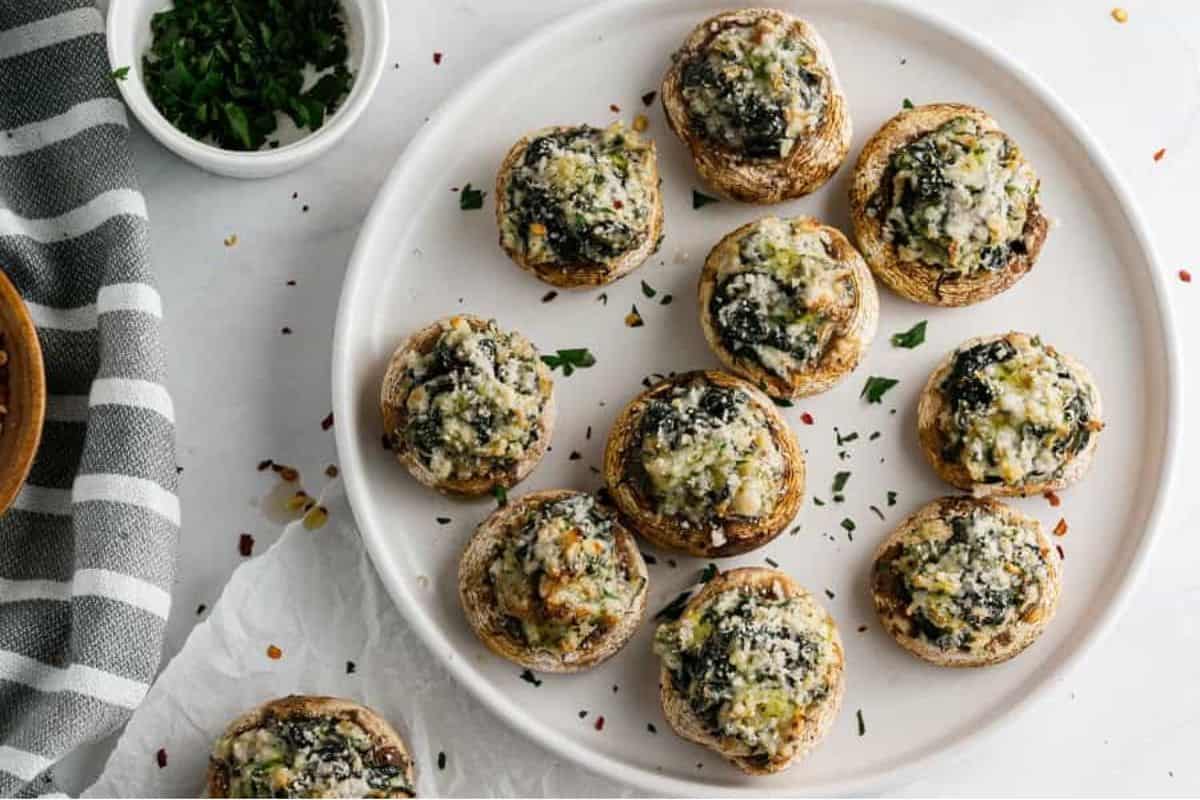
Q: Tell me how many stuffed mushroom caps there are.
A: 11